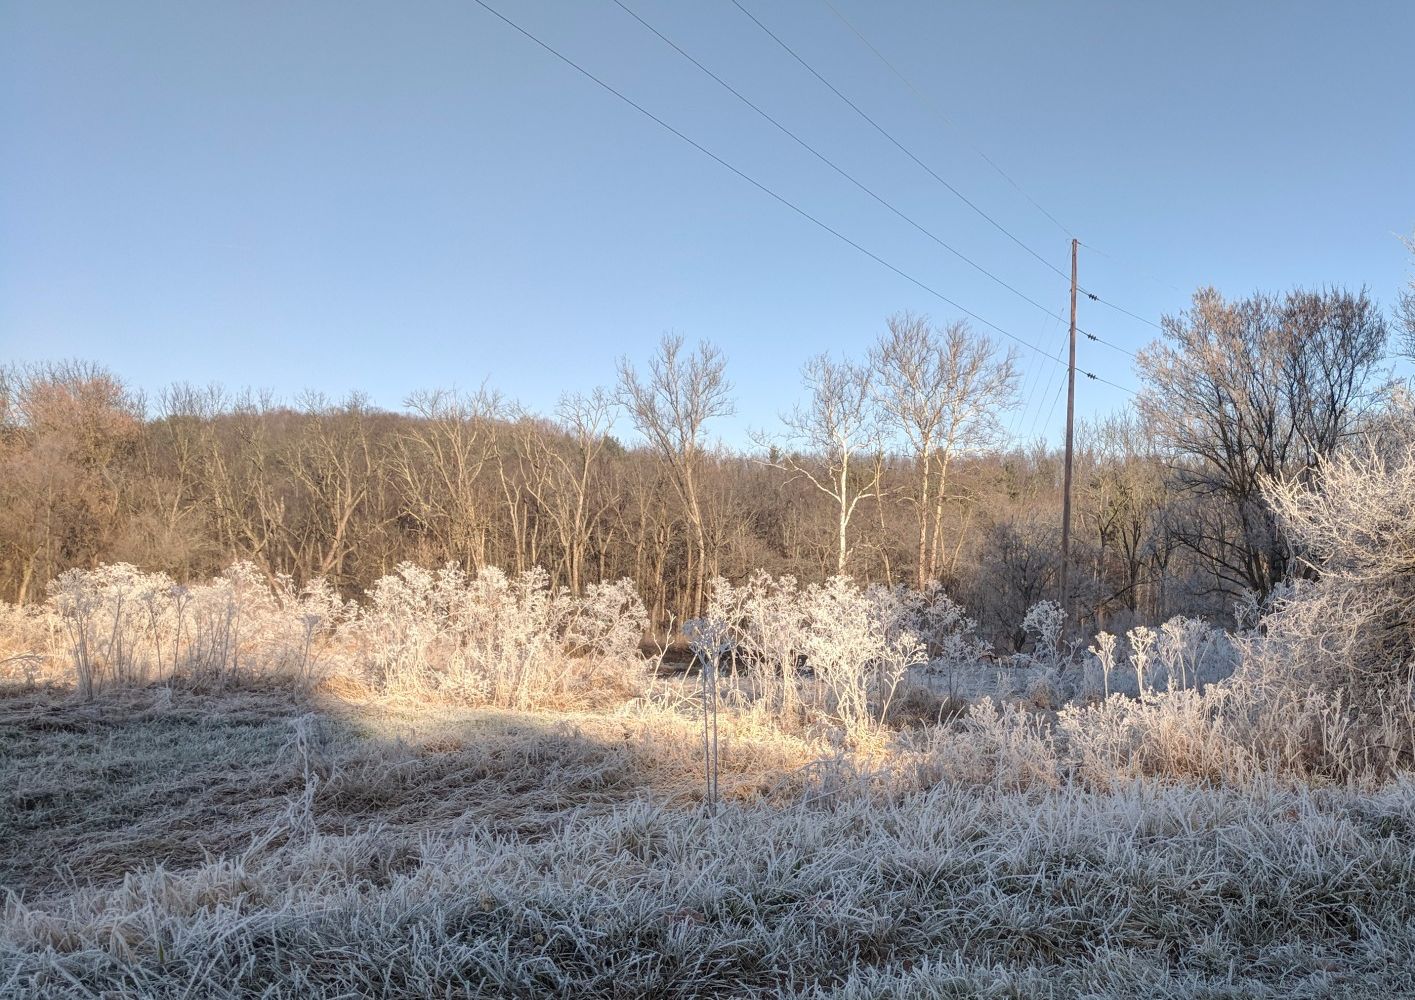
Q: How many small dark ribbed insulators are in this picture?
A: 3